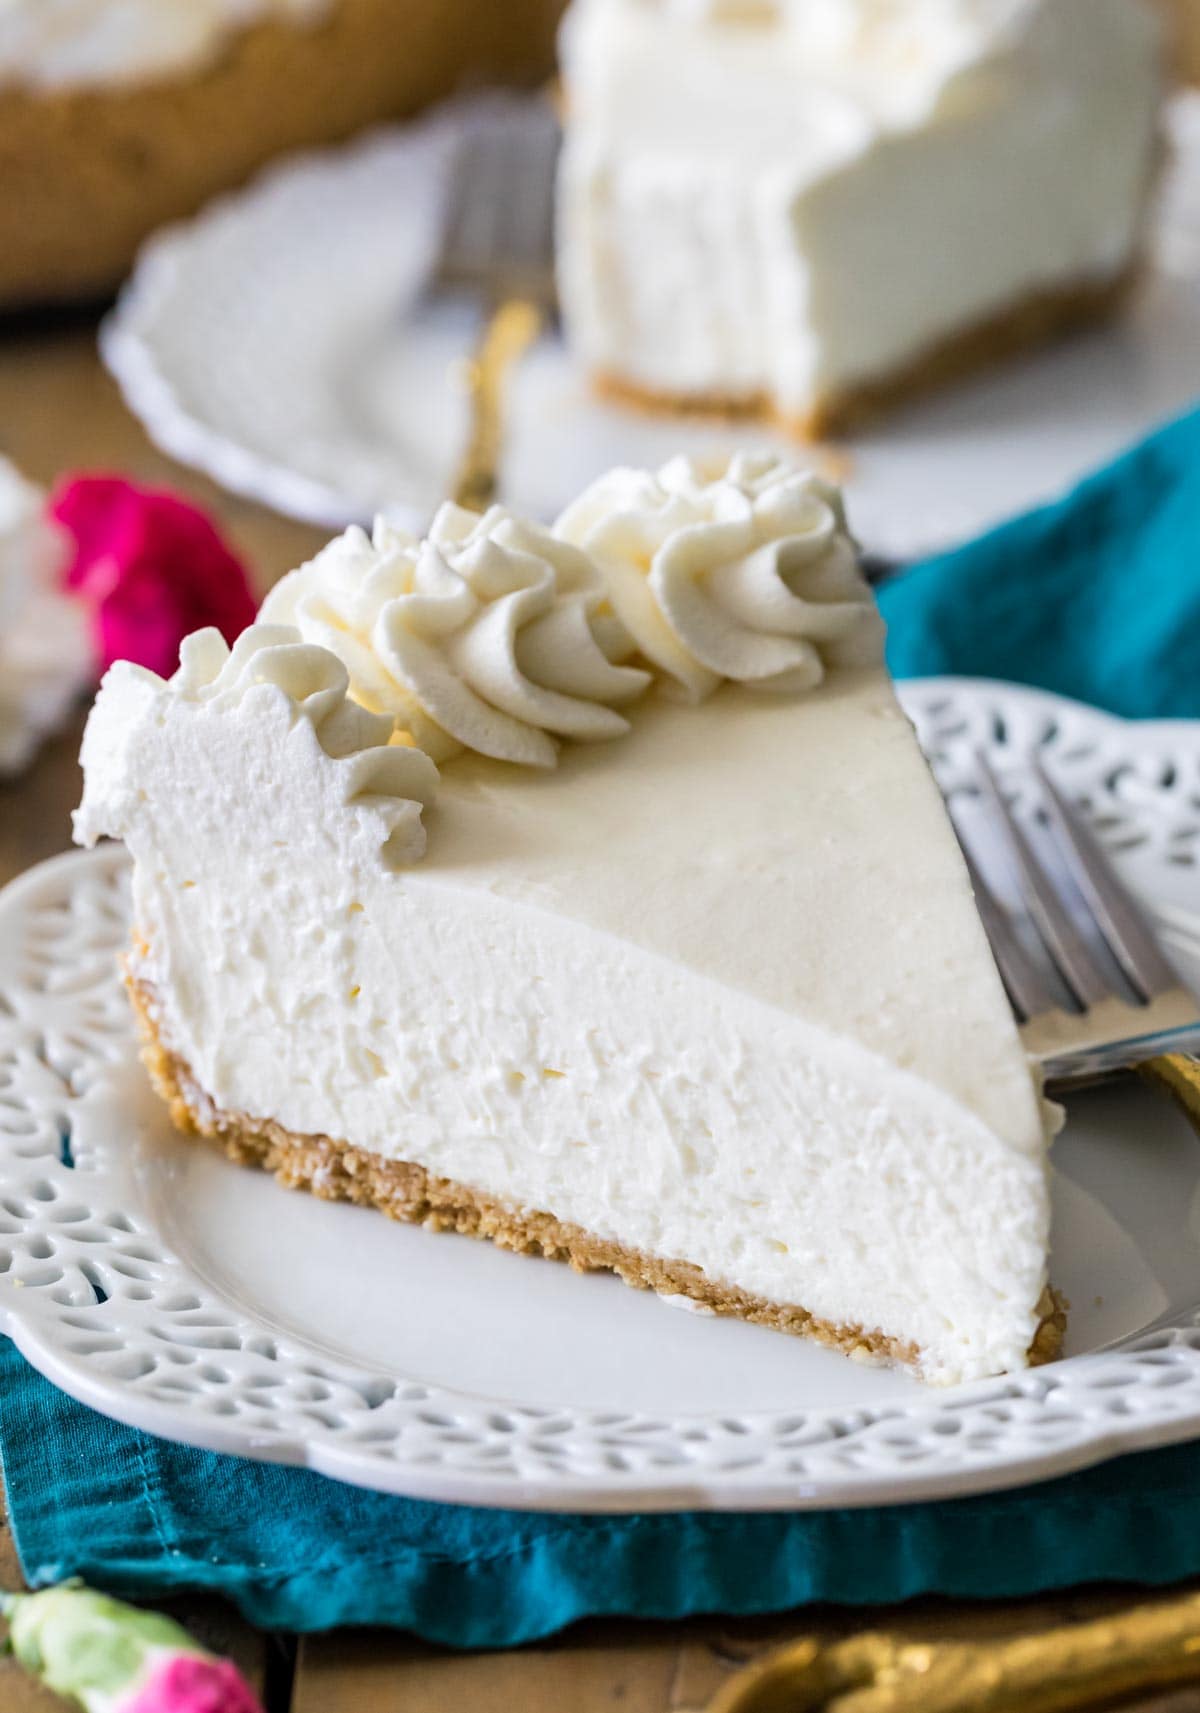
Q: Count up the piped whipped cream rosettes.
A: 3